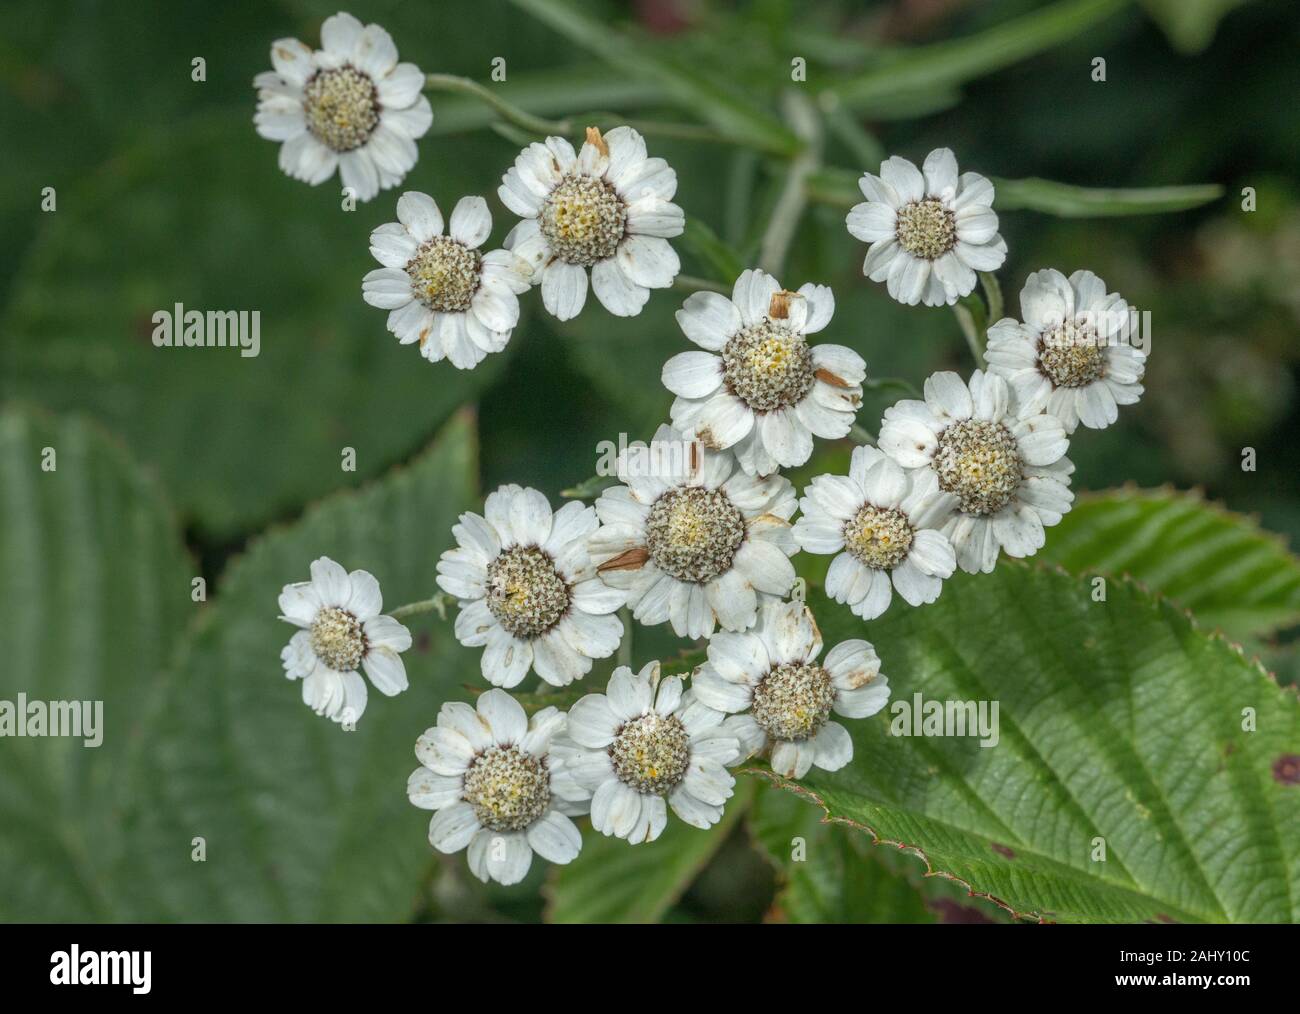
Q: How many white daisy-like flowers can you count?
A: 14